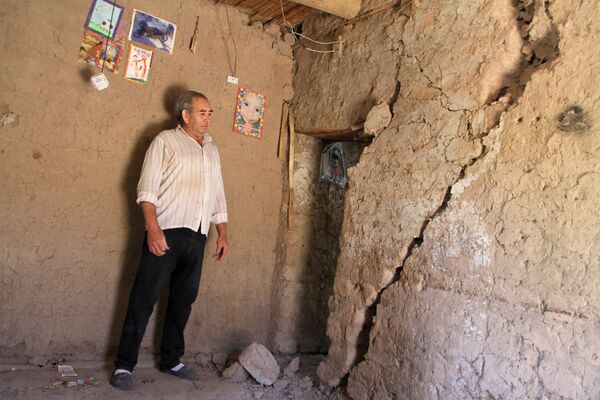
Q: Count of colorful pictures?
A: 5